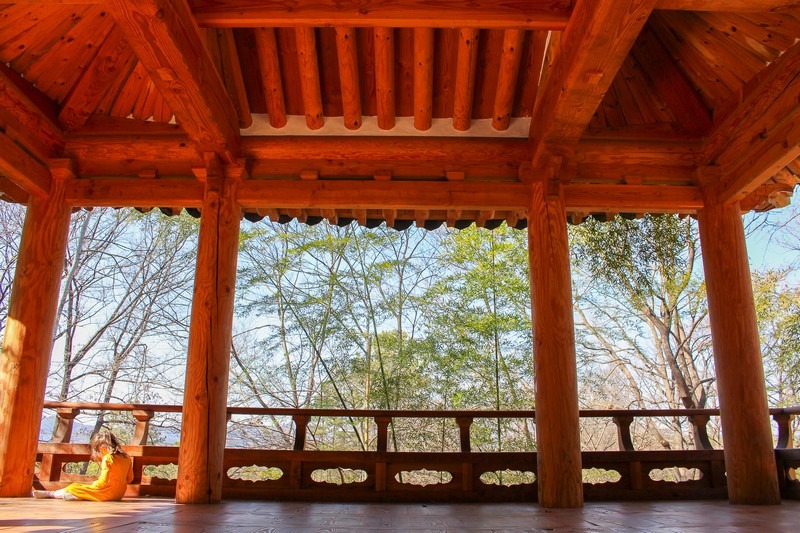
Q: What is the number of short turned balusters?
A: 8